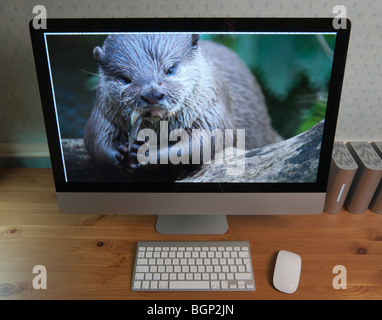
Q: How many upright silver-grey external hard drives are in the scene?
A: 3